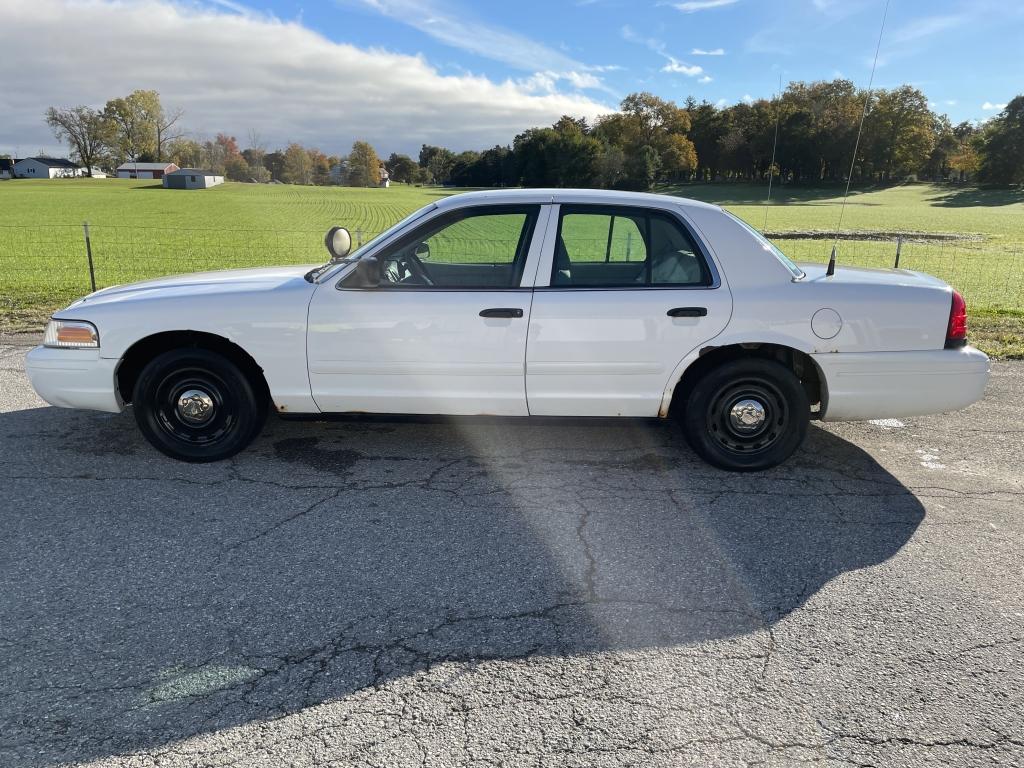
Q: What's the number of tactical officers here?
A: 0